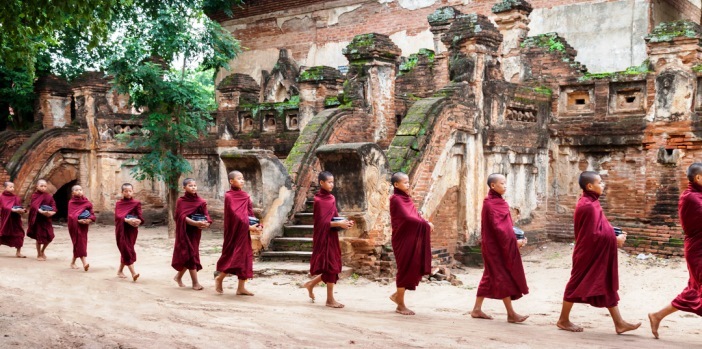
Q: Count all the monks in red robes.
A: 11